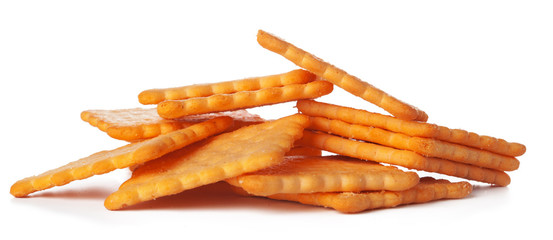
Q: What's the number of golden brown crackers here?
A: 11